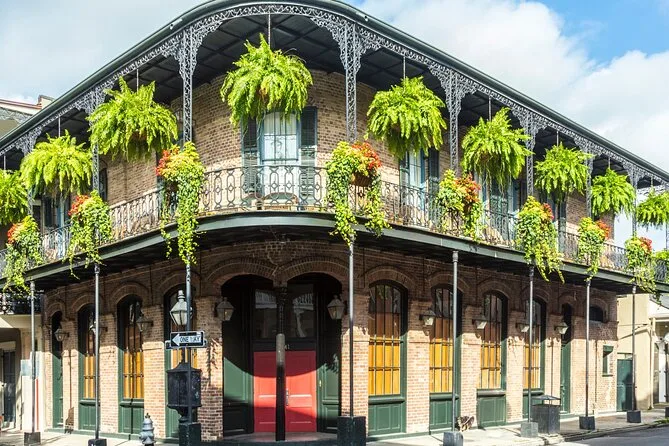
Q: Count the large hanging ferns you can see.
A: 9